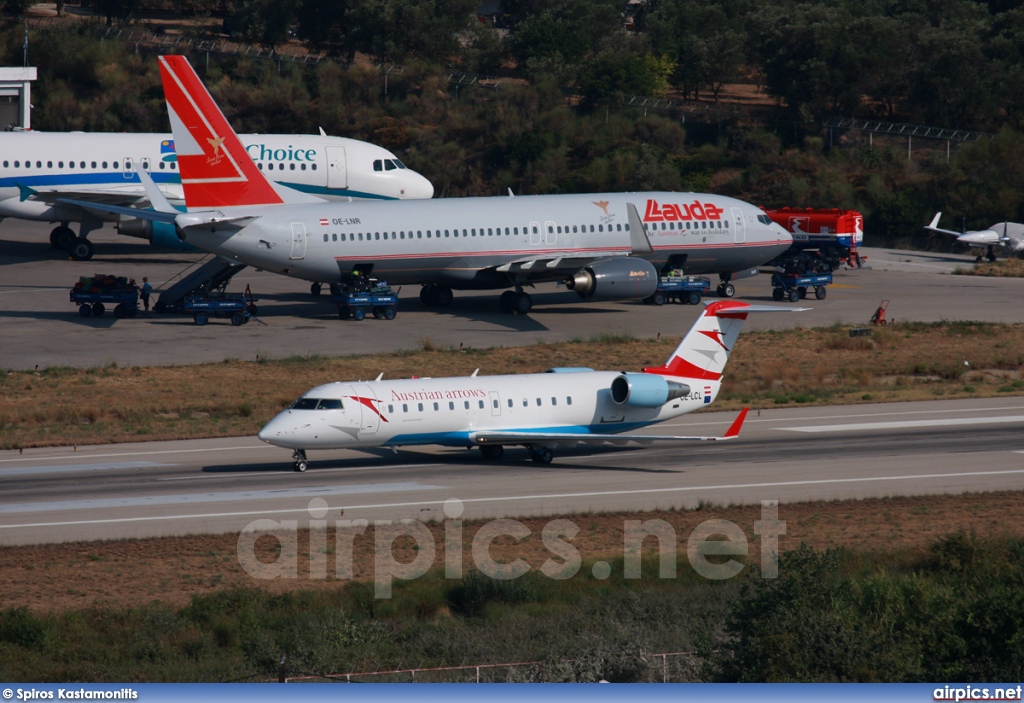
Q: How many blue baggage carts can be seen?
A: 5